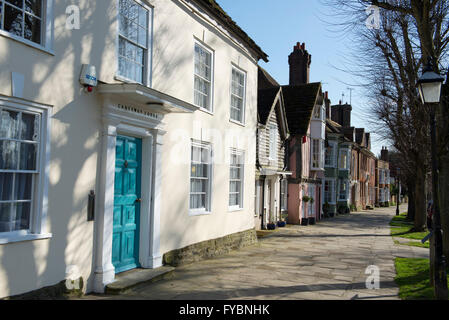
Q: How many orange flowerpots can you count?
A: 0